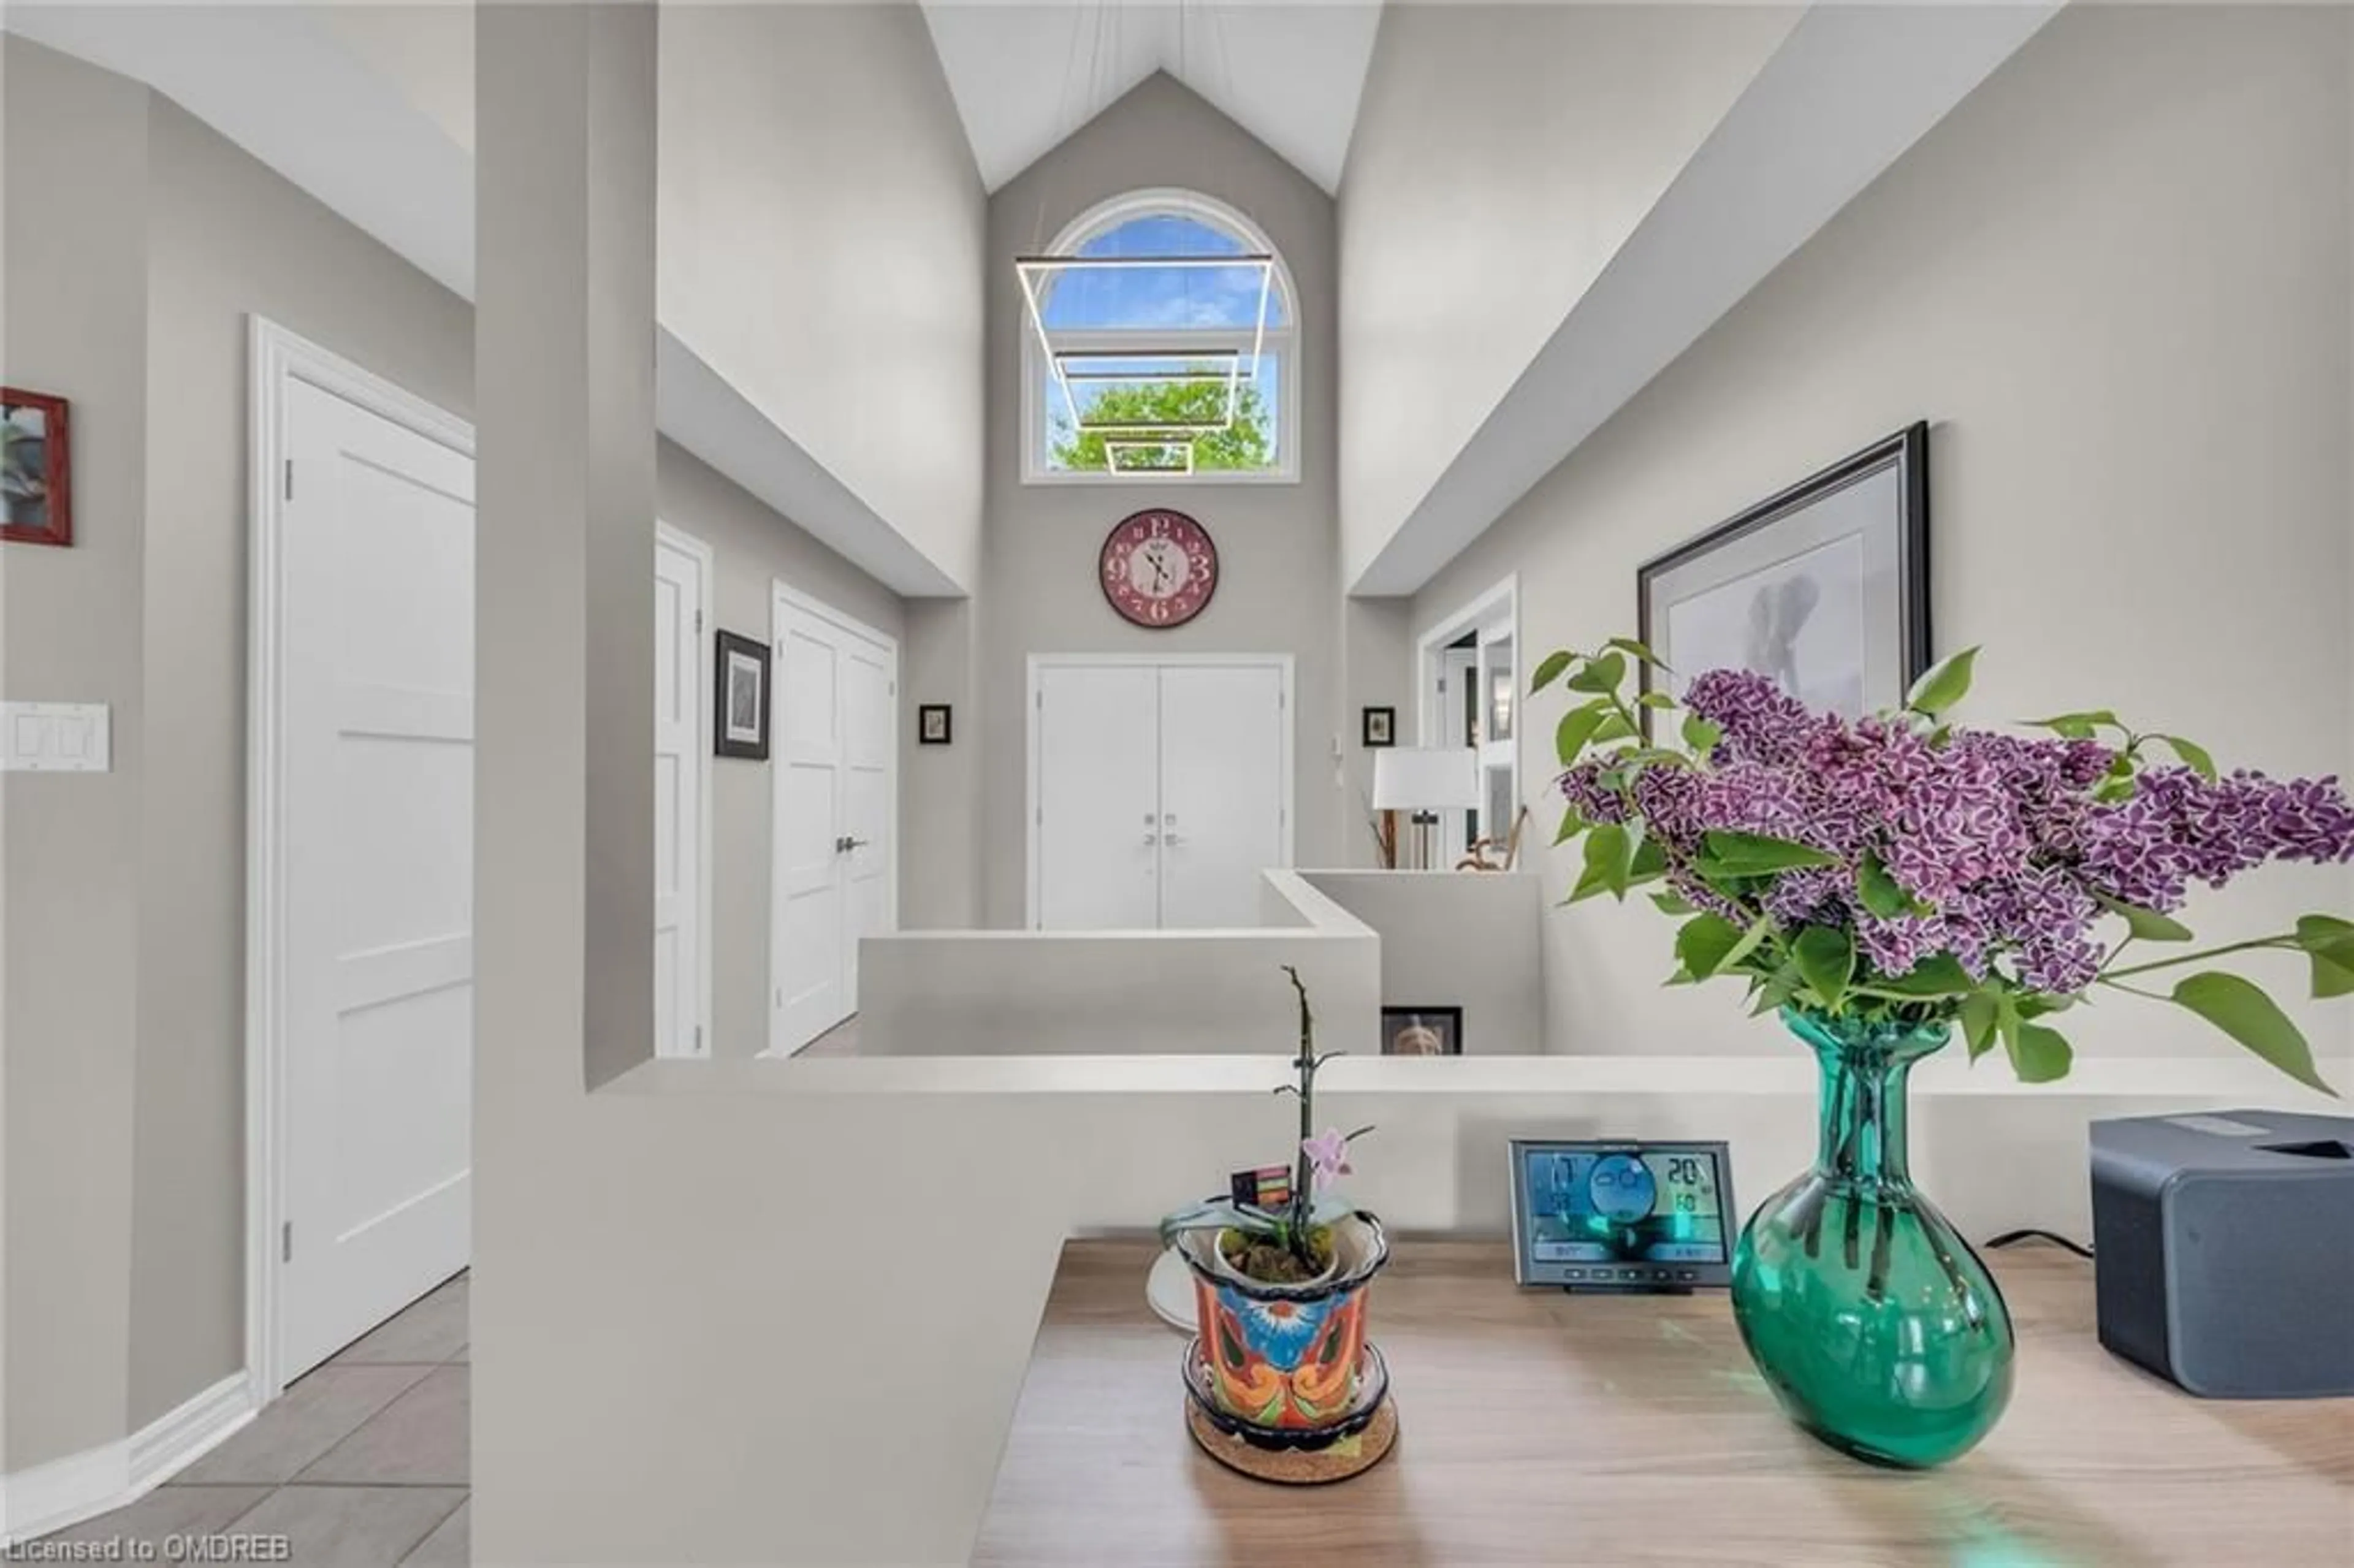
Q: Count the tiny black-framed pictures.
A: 2